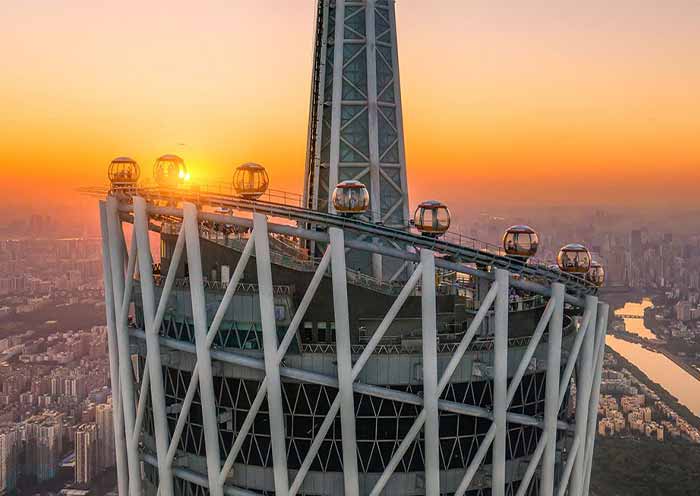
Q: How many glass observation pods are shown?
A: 8